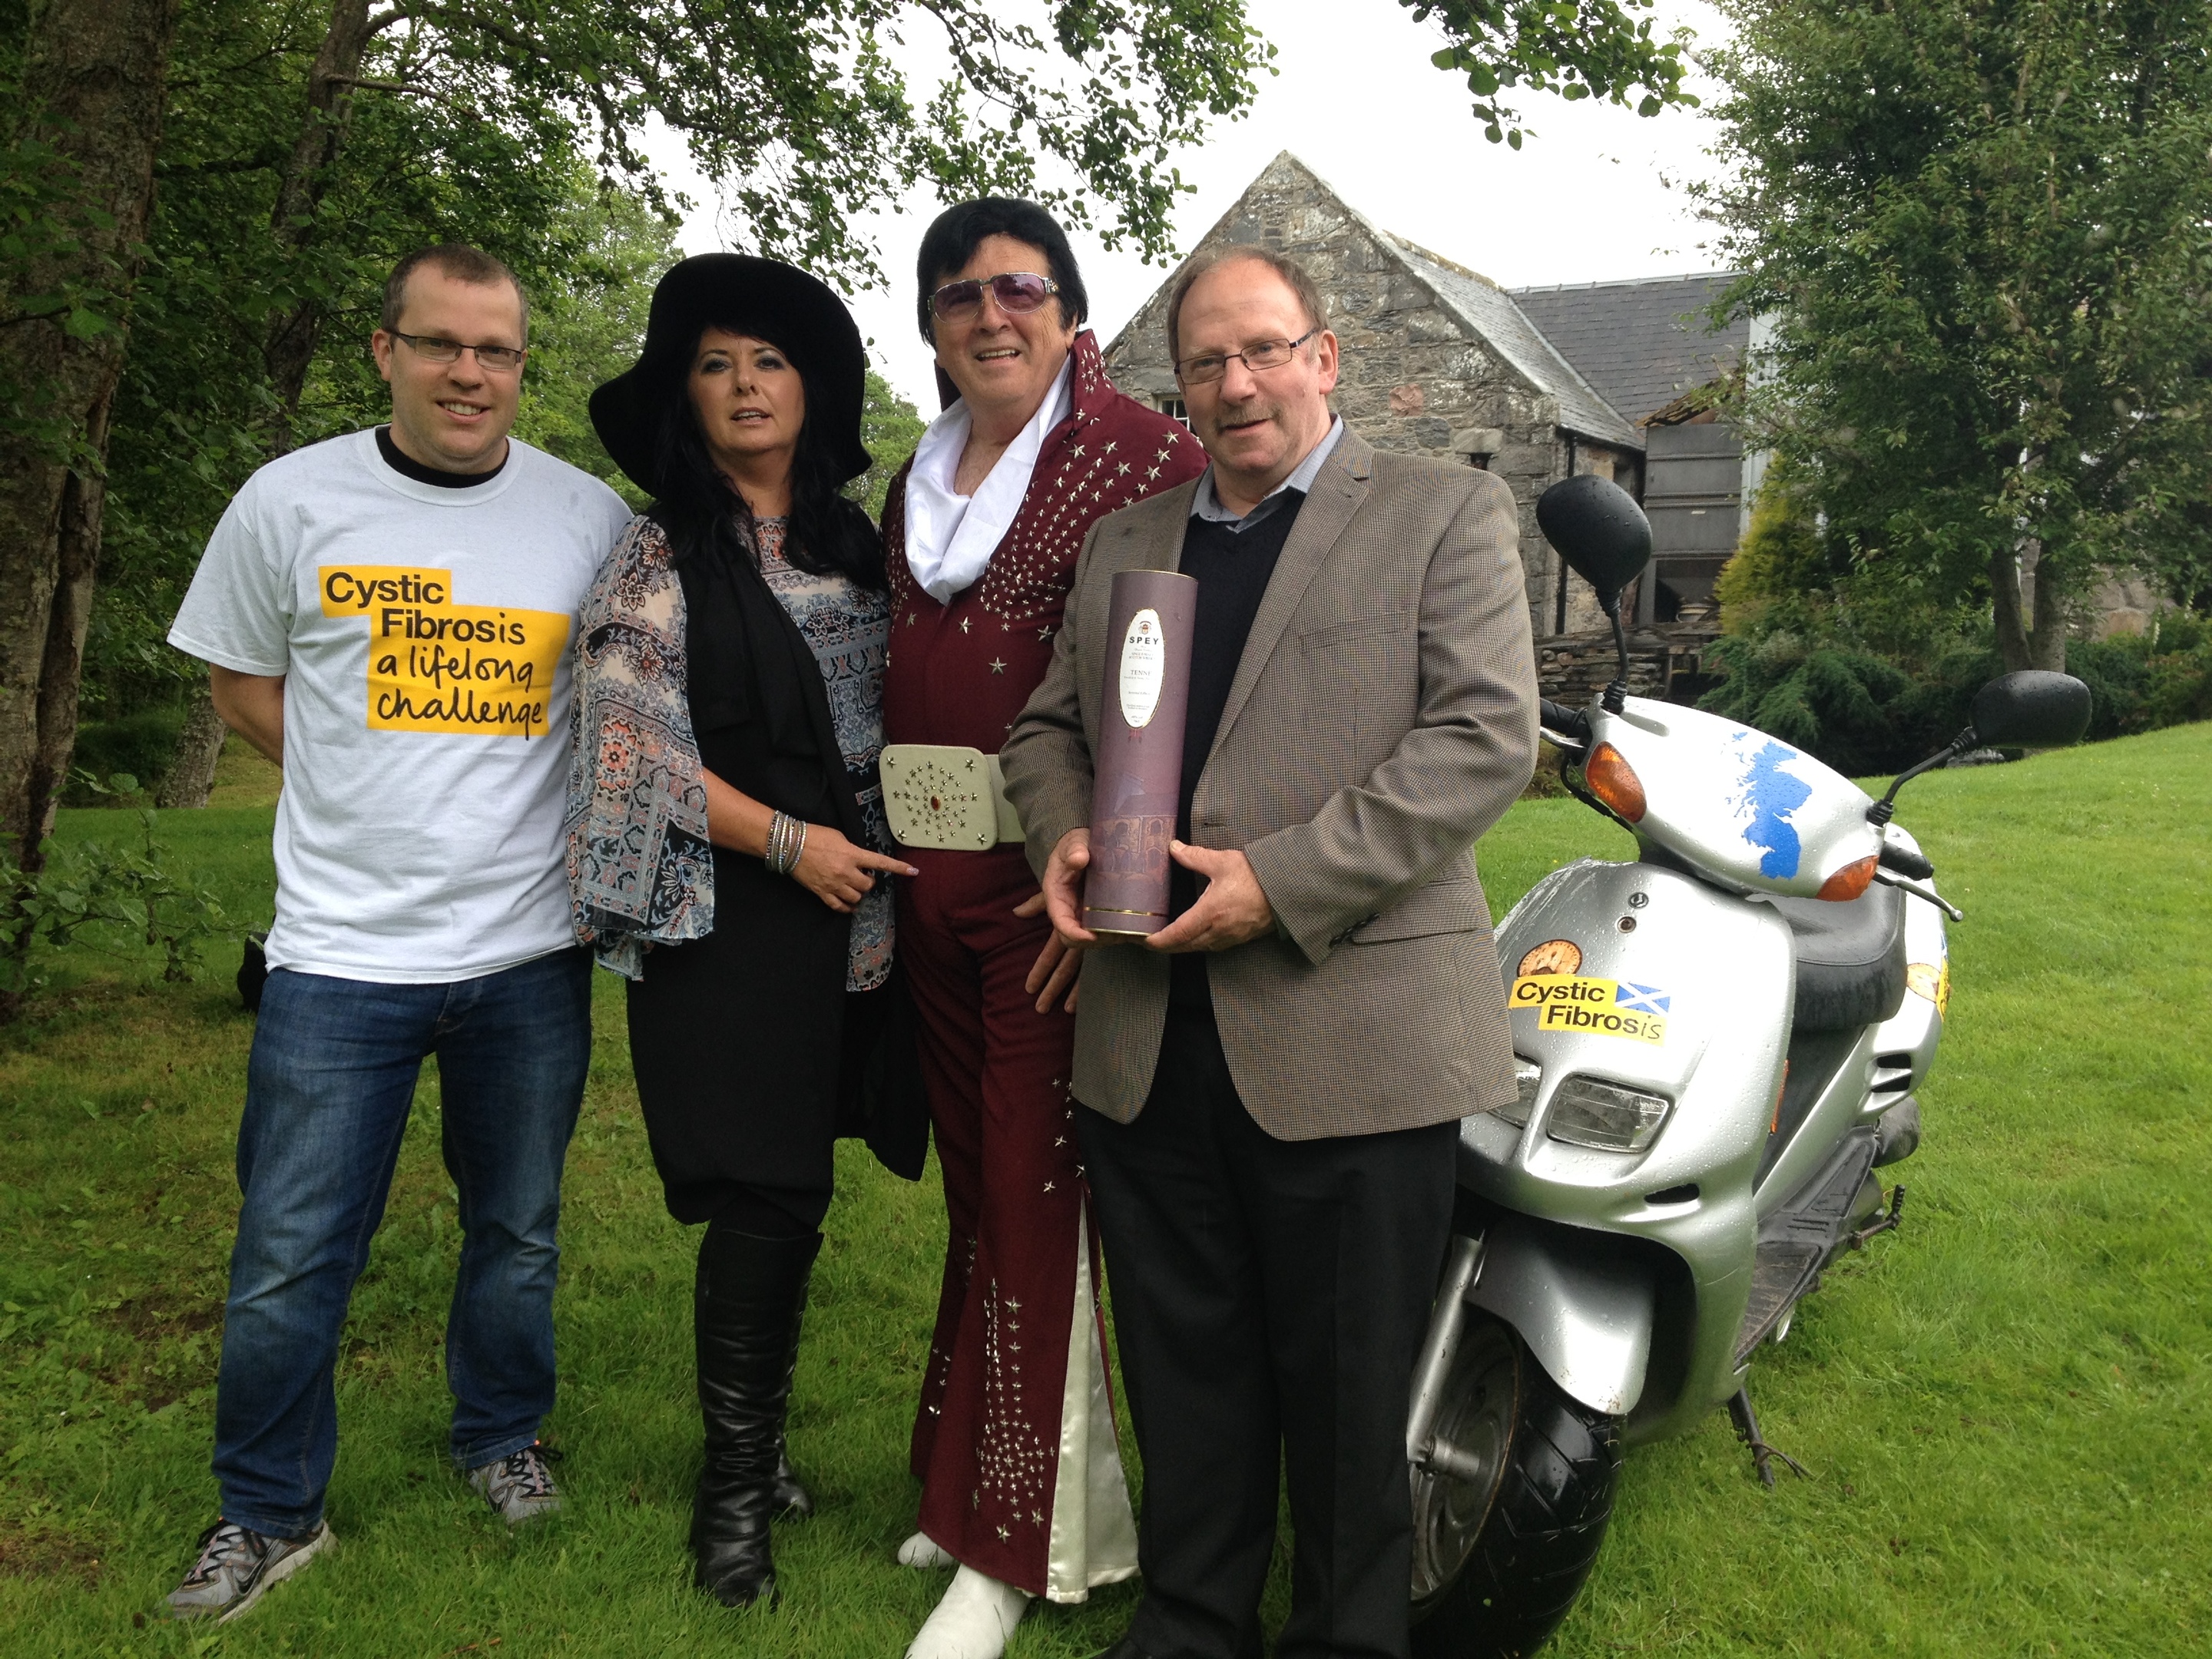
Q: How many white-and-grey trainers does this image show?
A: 2